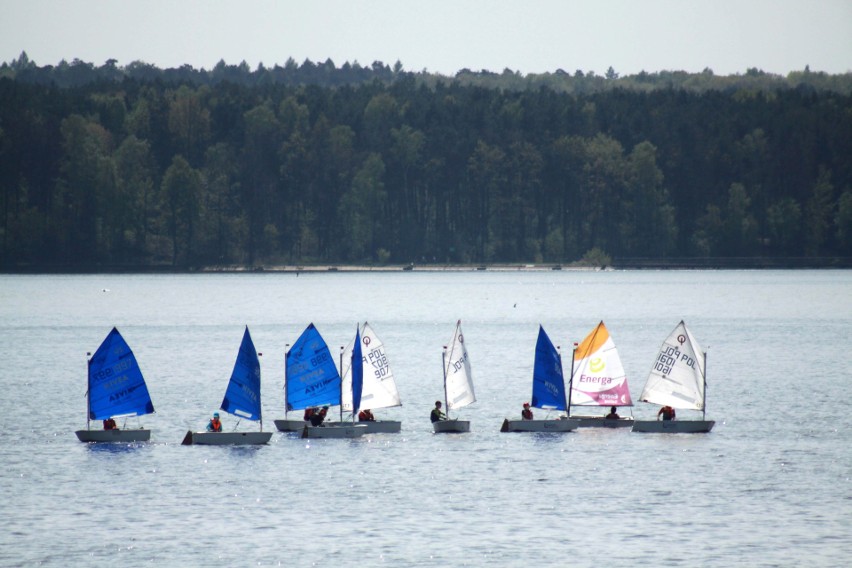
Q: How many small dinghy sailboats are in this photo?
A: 9